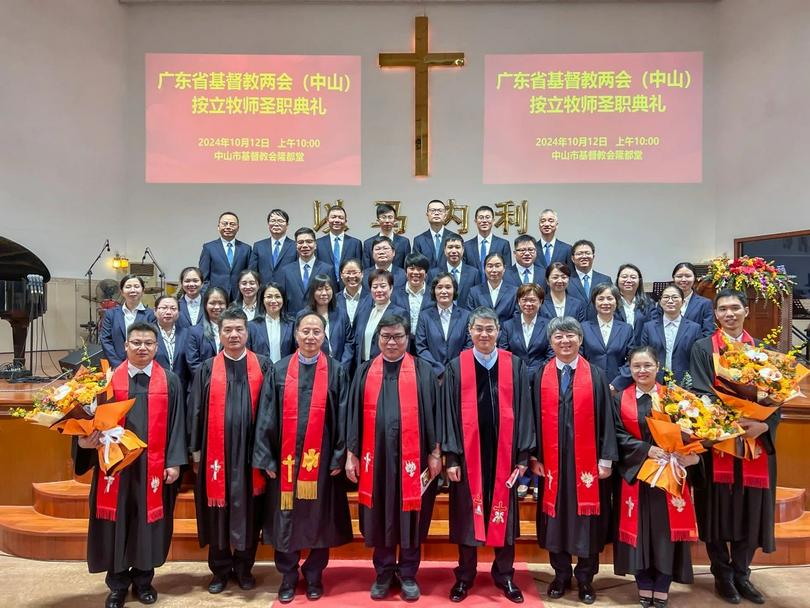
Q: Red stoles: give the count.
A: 8